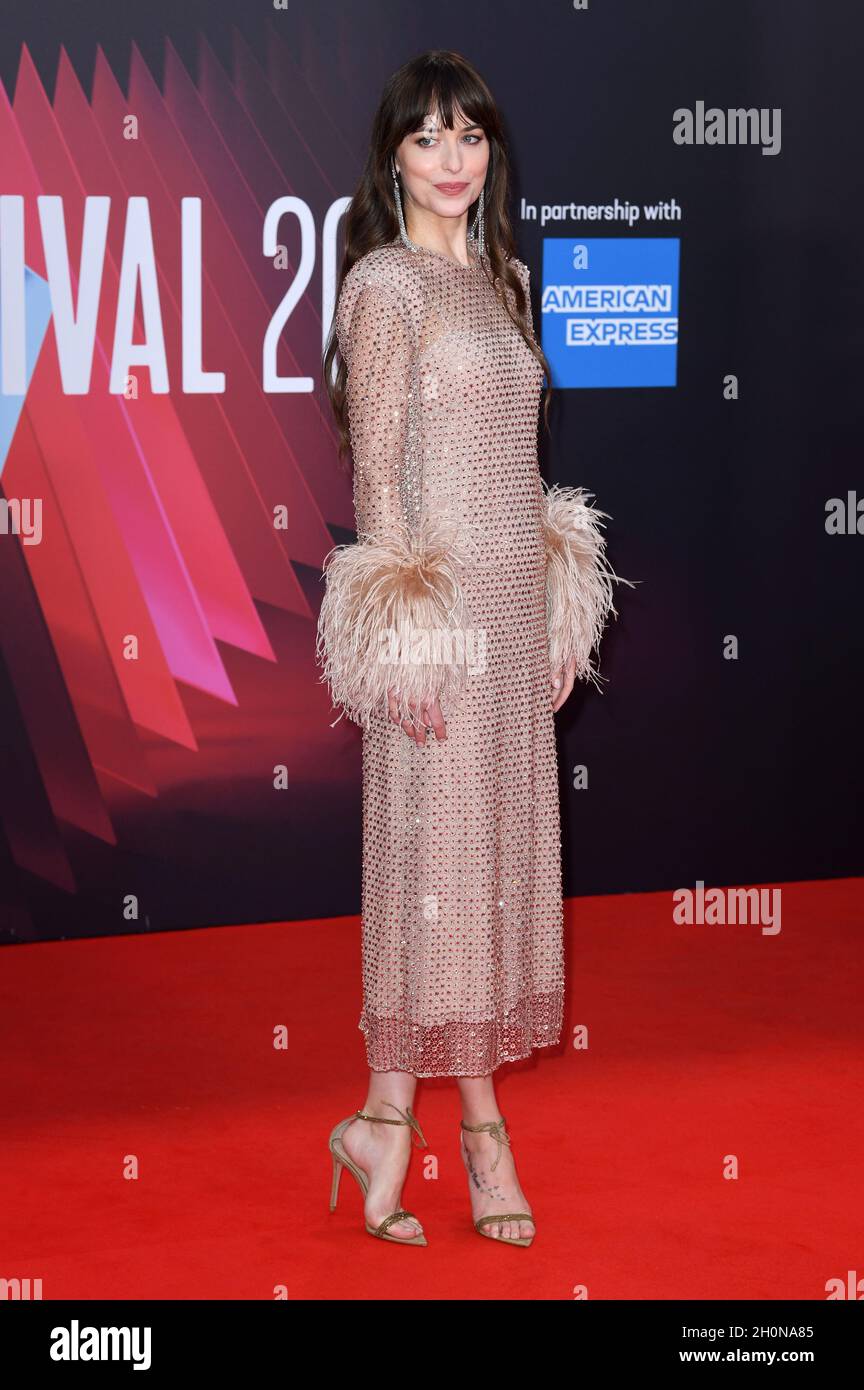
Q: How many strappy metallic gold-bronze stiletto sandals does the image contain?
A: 2